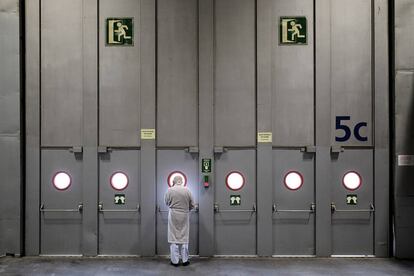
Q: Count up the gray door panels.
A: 6